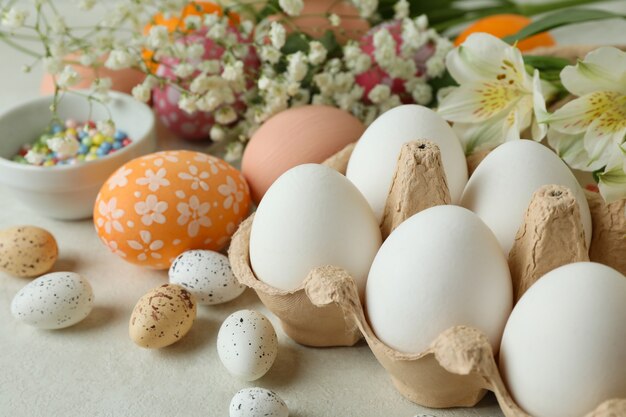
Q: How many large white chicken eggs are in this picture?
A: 5